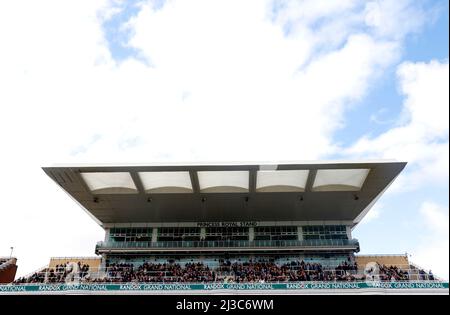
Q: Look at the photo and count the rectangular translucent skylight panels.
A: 5